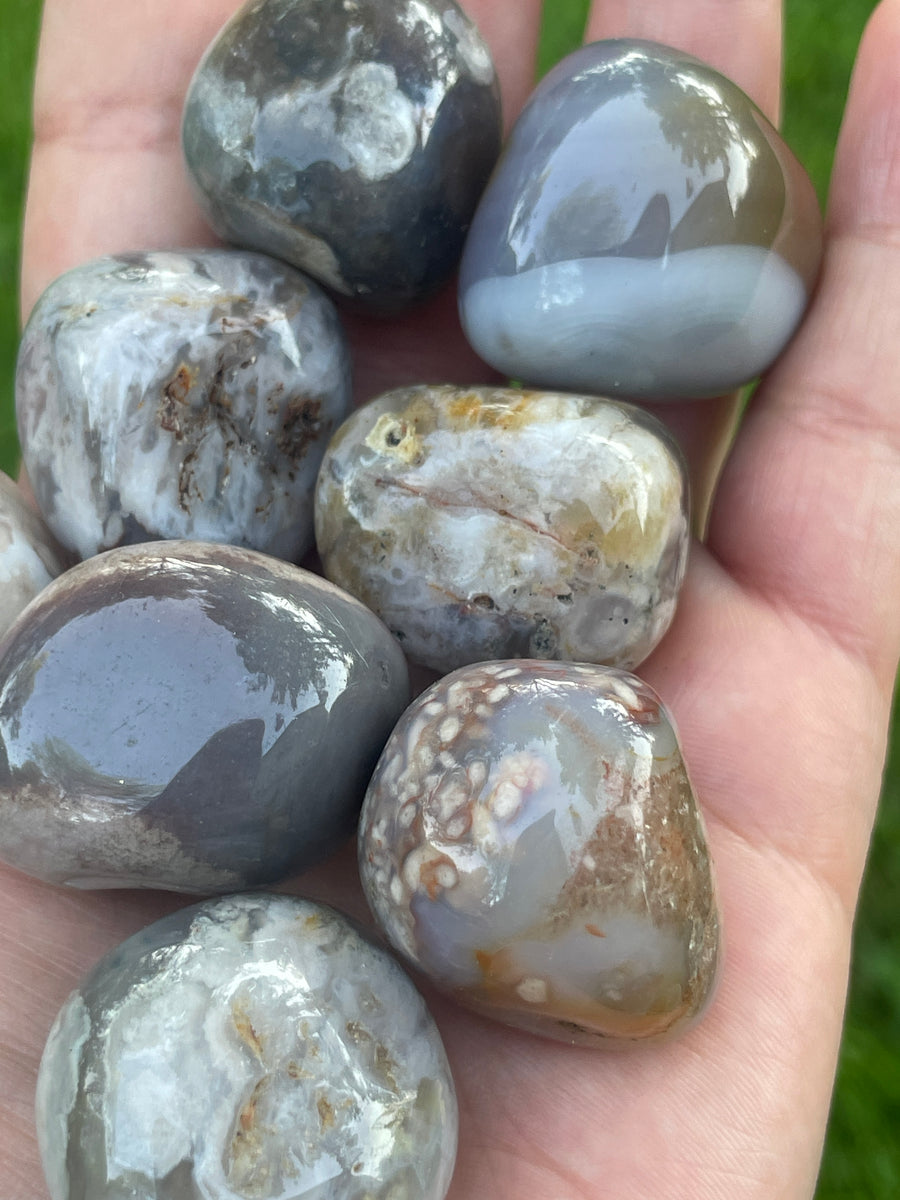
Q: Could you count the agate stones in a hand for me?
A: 8